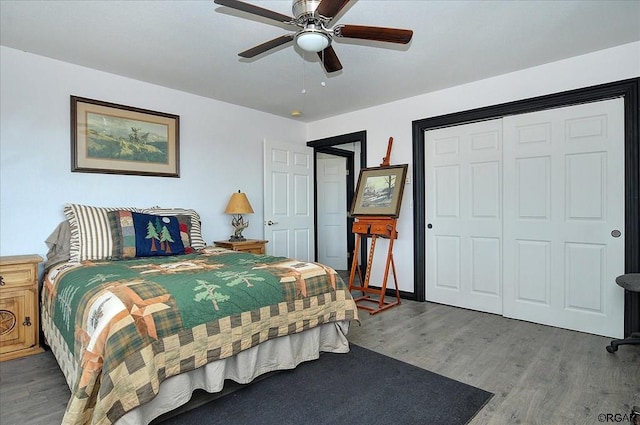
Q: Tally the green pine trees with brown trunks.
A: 3